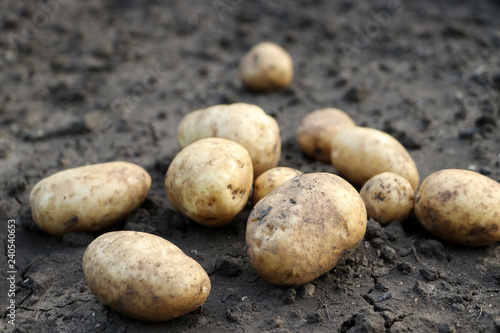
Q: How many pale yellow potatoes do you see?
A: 11